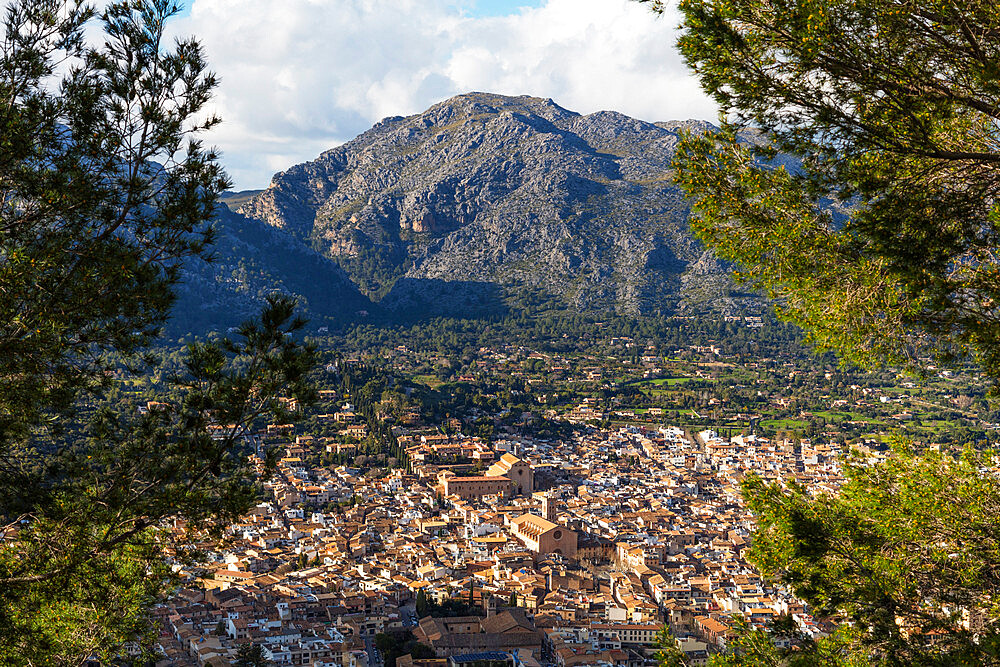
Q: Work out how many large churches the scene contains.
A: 2